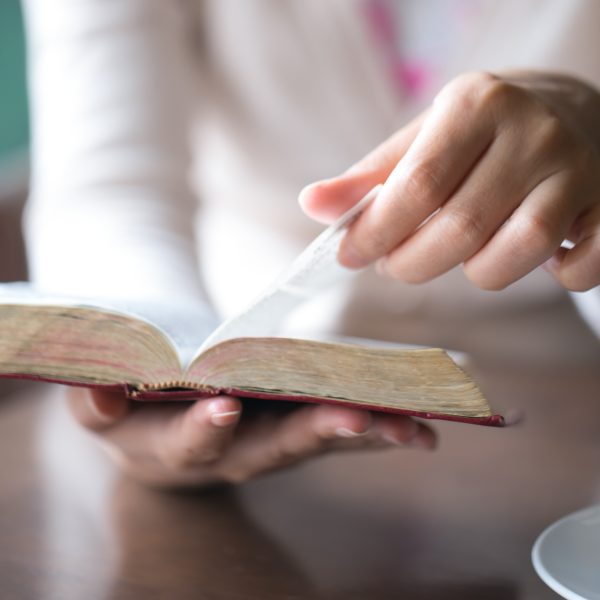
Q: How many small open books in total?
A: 1